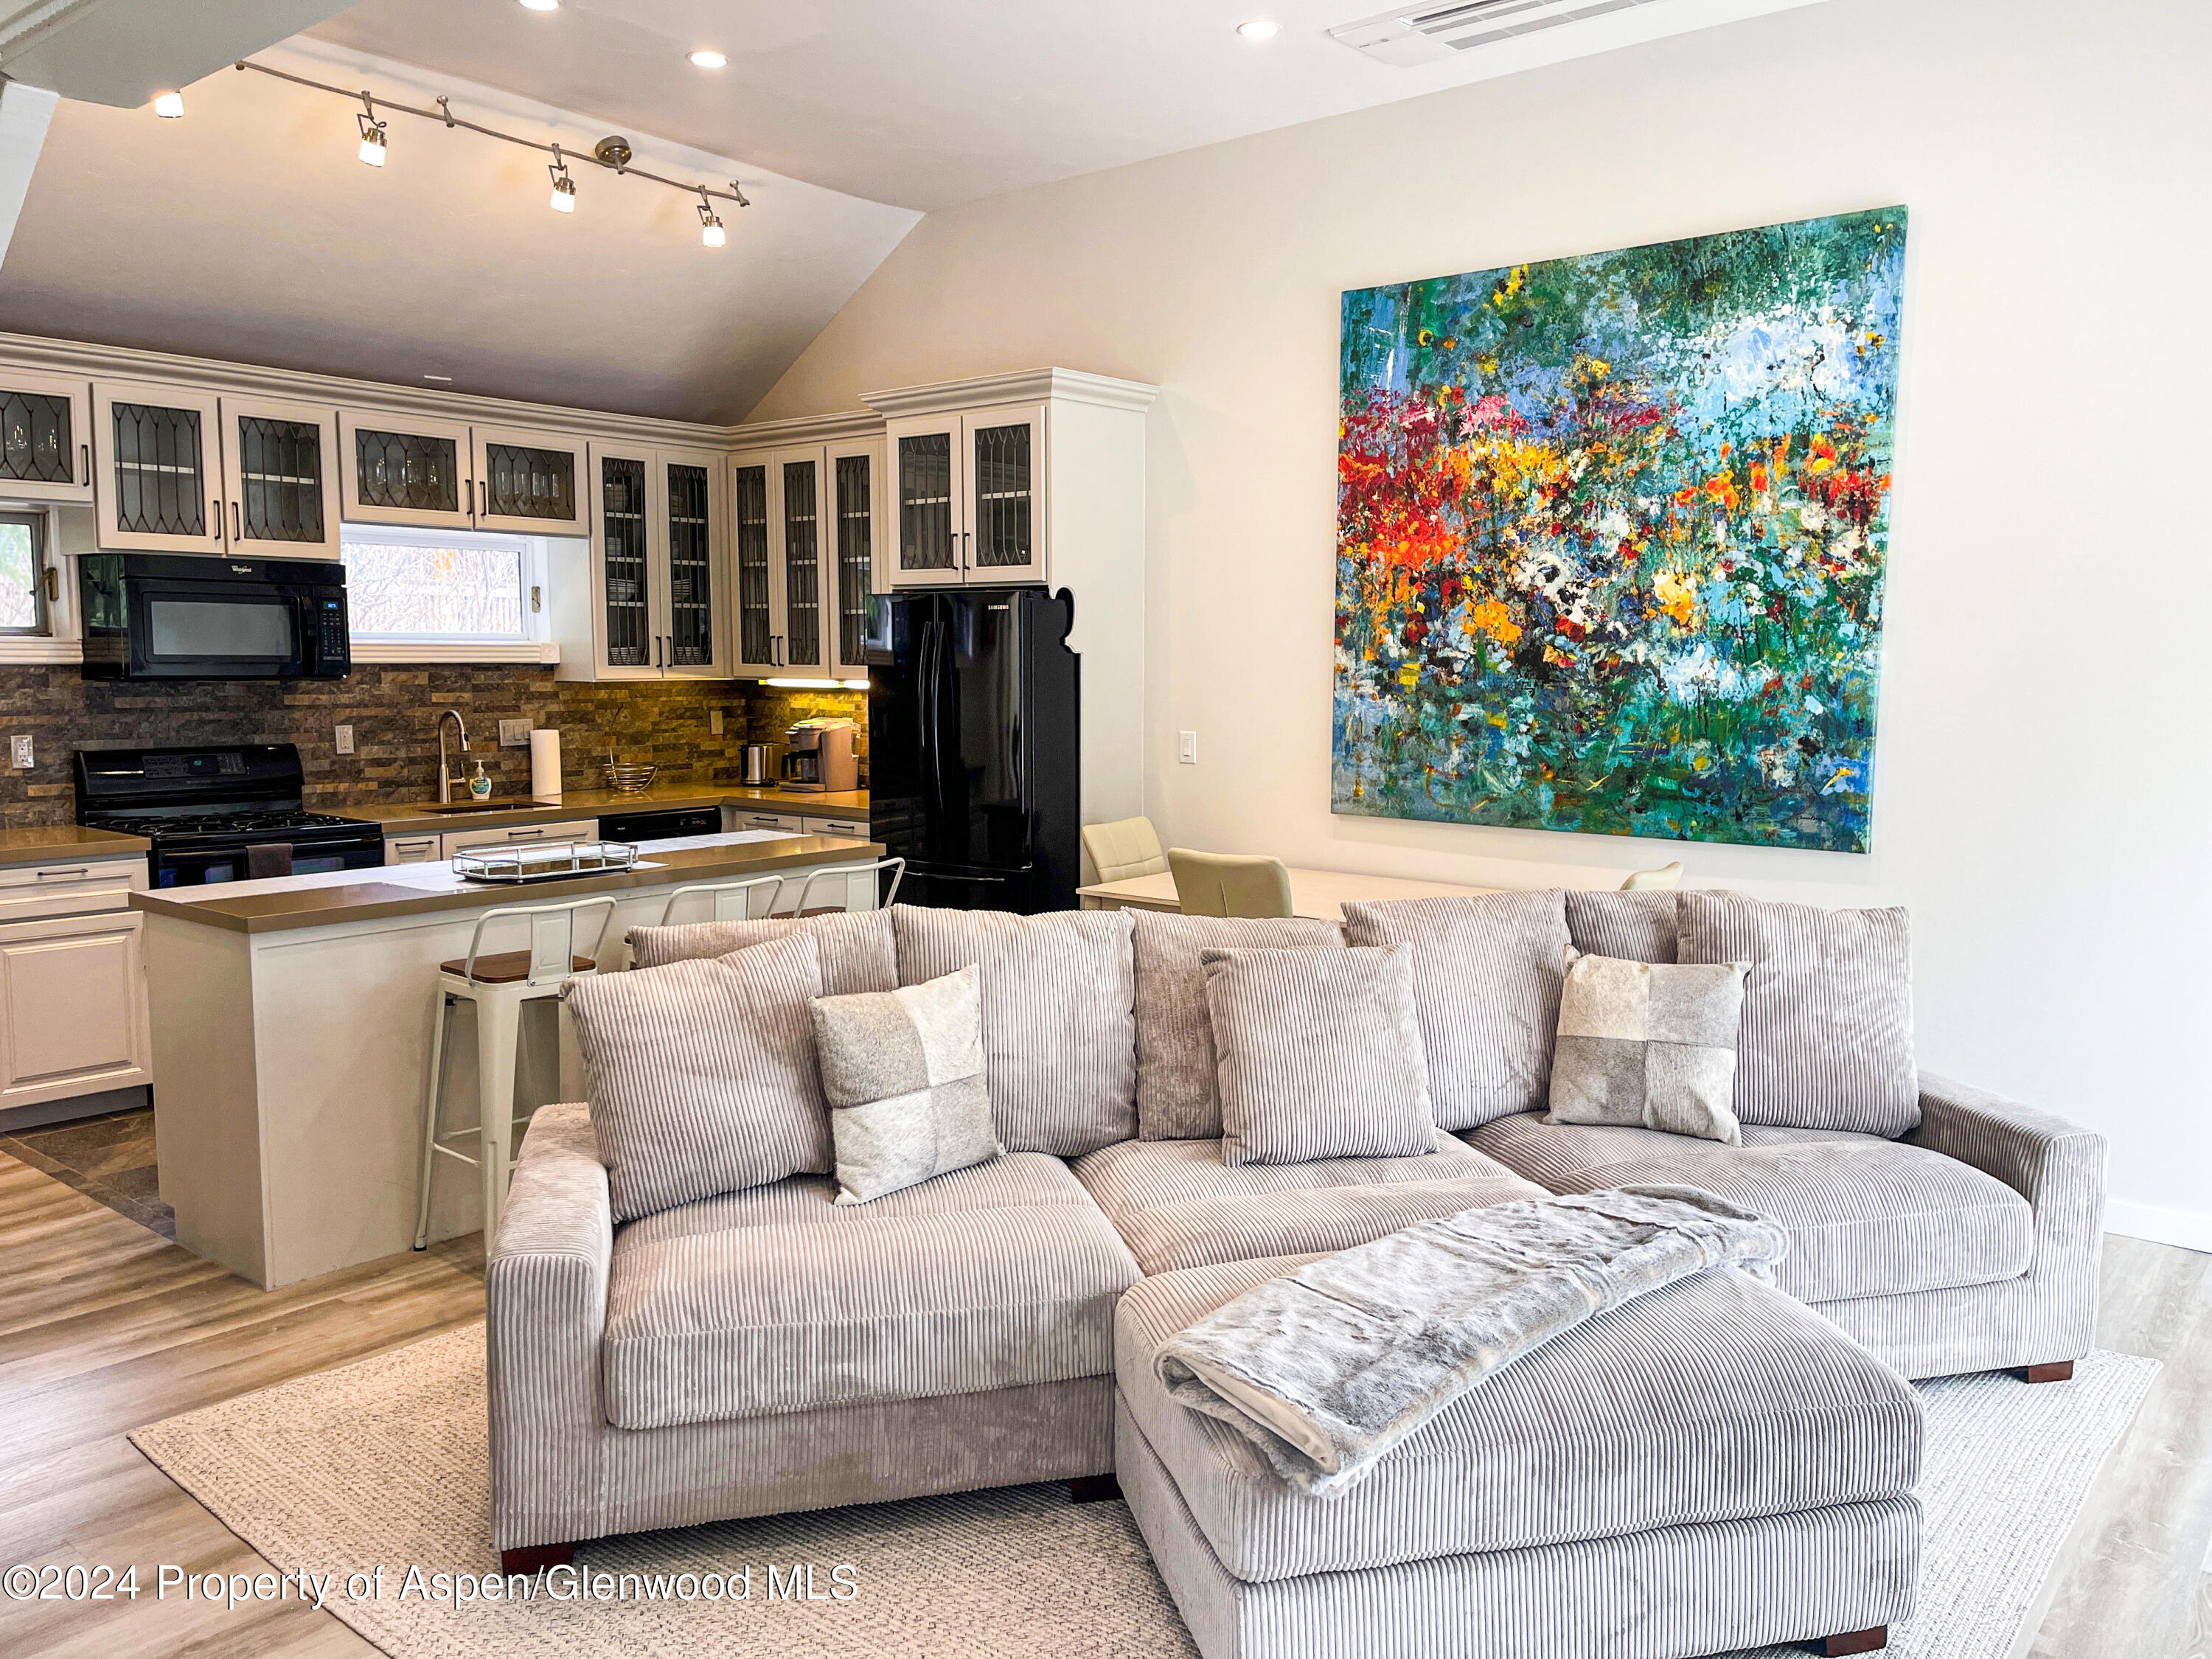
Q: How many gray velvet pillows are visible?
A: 8